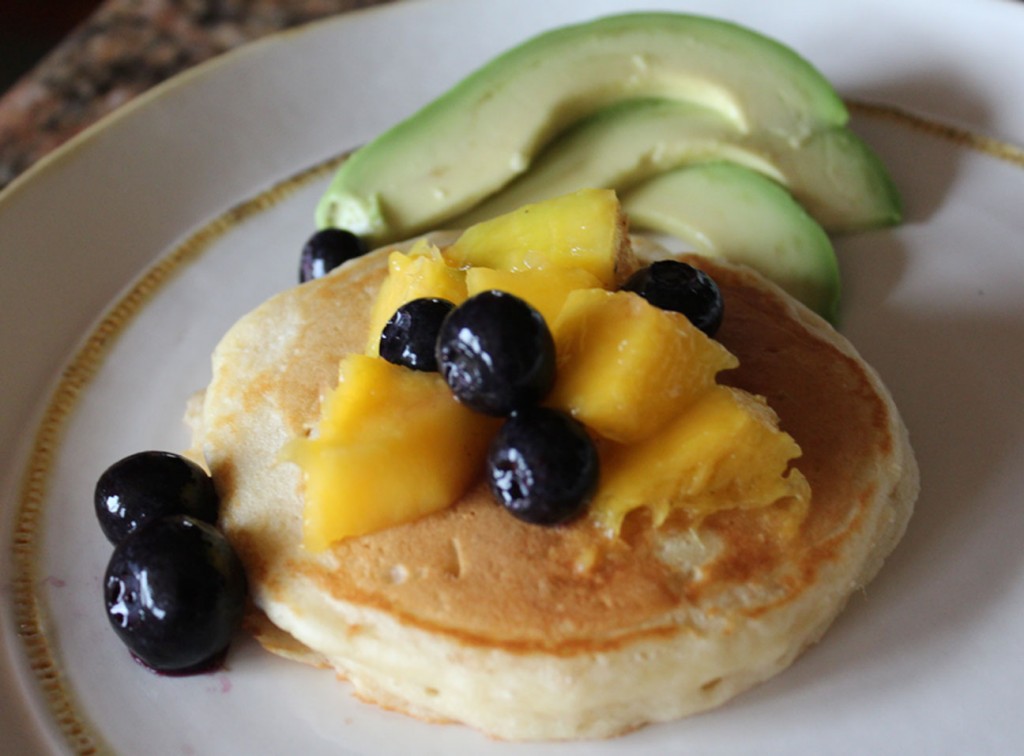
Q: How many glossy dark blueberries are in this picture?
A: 7